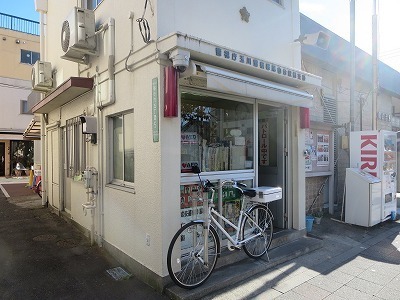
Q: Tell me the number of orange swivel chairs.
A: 0